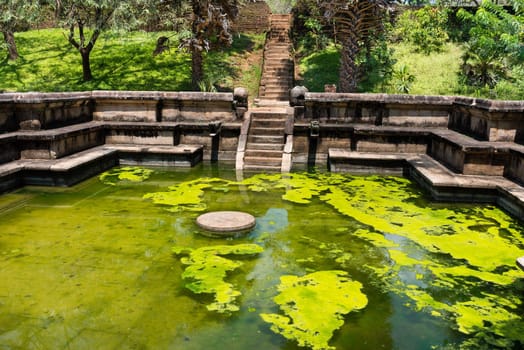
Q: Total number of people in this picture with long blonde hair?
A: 0